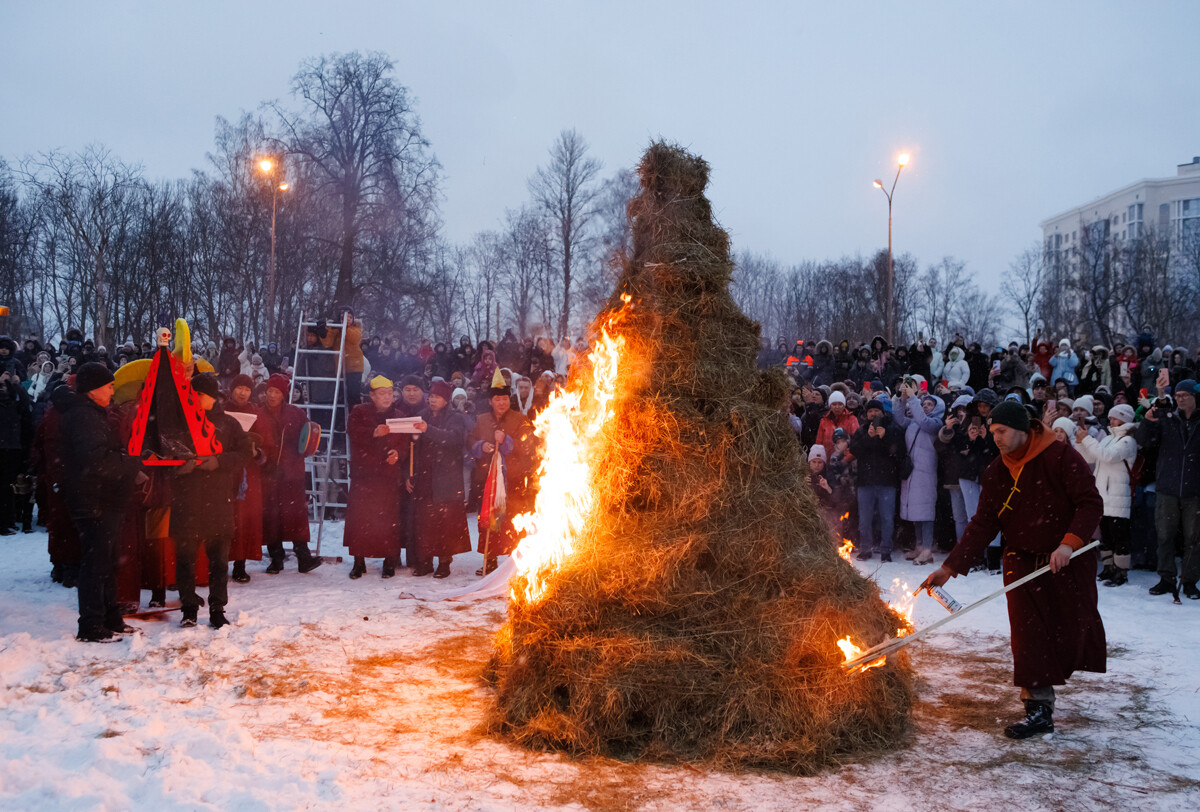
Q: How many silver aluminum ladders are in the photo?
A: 1